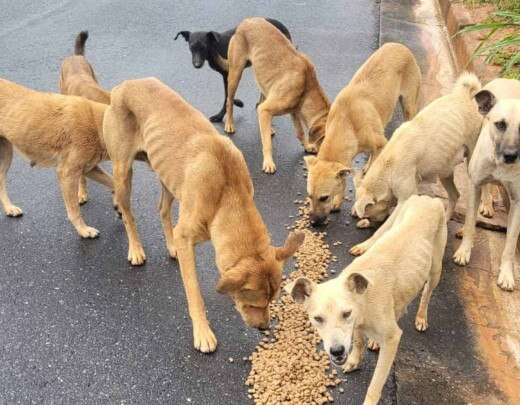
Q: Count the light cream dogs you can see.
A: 3